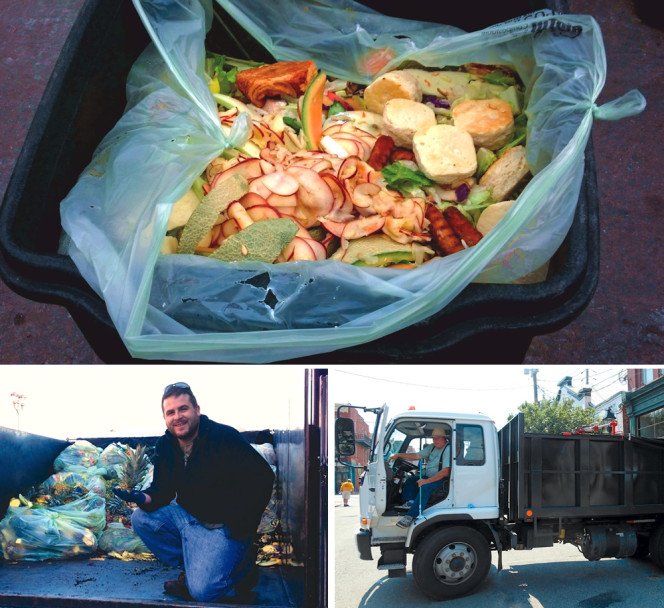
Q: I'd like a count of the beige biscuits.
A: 6